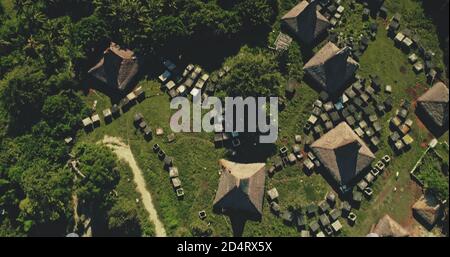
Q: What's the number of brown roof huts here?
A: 8